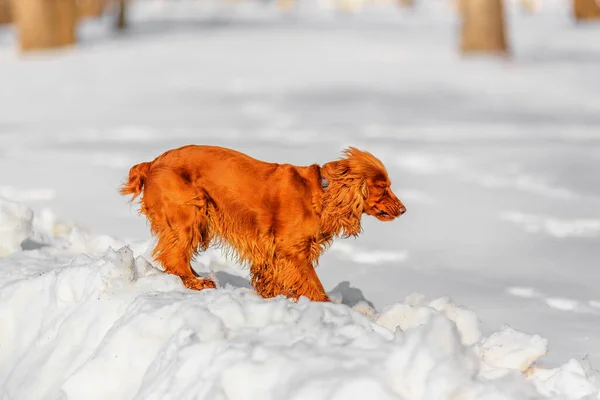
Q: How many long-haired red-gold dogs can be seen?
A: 1